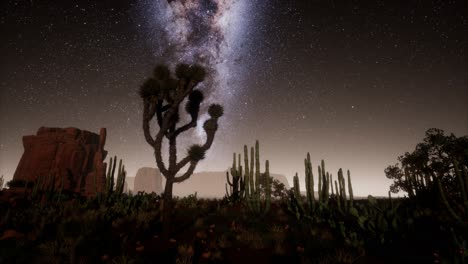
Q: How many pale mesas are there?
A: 2